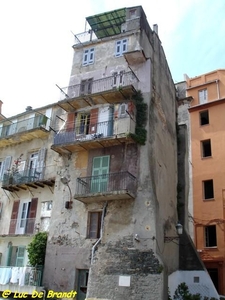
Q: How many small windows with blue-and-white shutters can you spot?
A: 2